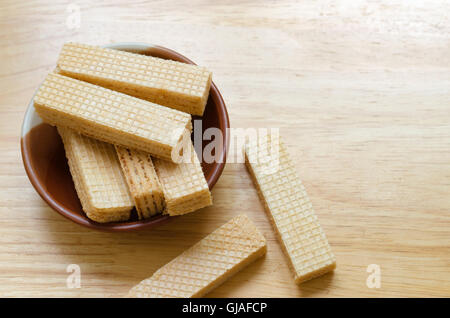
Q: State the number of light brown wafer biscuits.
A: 7